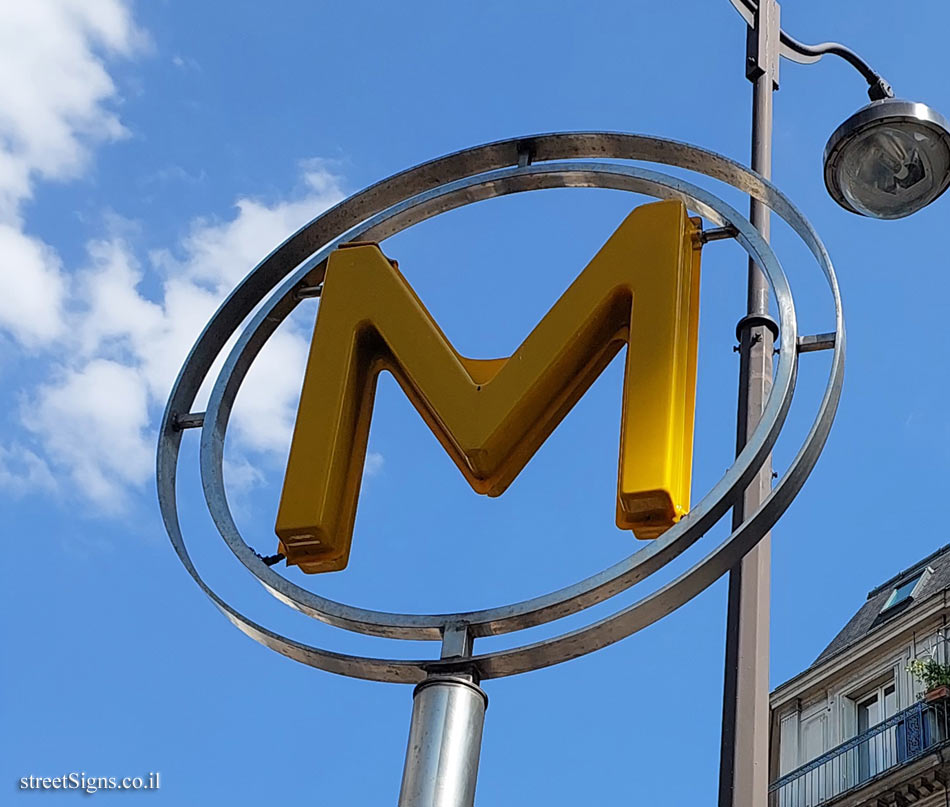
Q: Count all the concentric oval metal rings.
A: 2